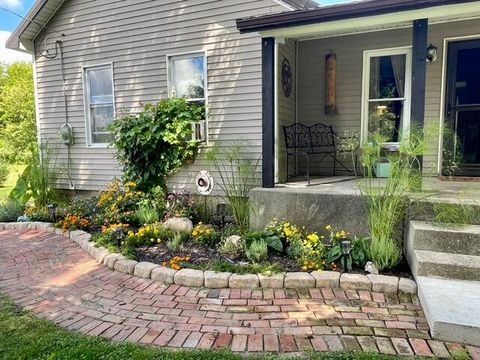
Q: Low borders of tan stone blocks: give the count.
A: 1